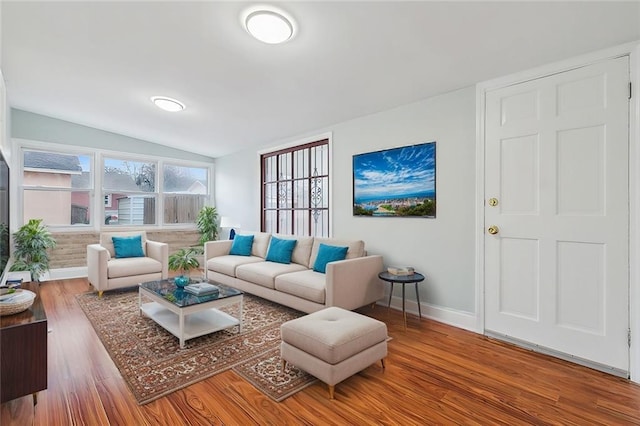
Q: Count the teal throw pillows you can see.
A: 4